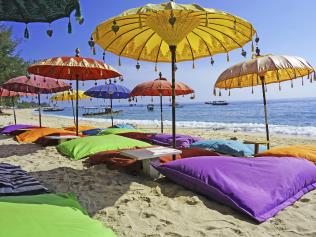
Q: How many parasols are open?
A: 9